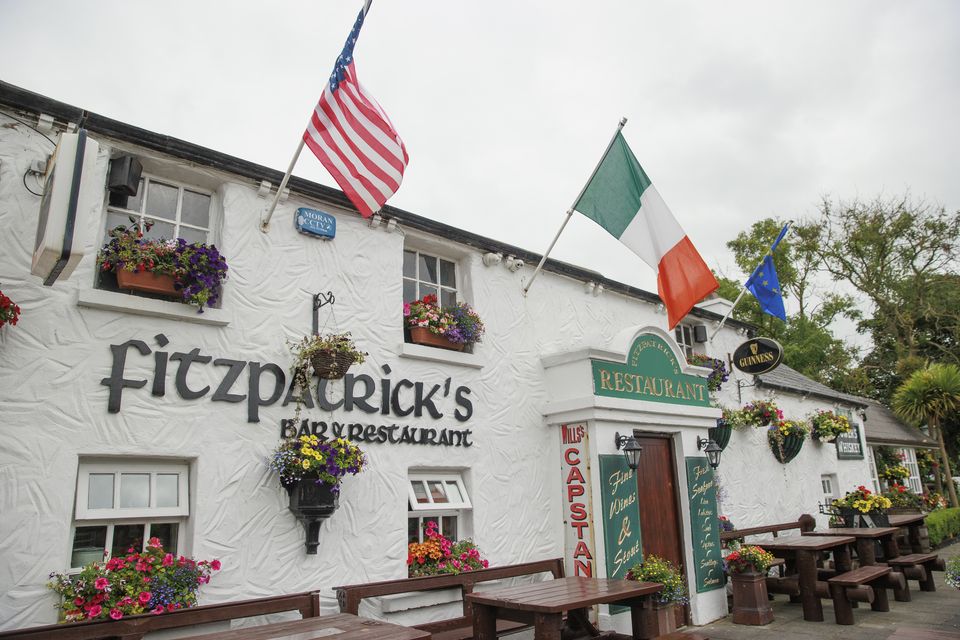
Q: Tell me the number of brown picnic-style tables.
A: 5